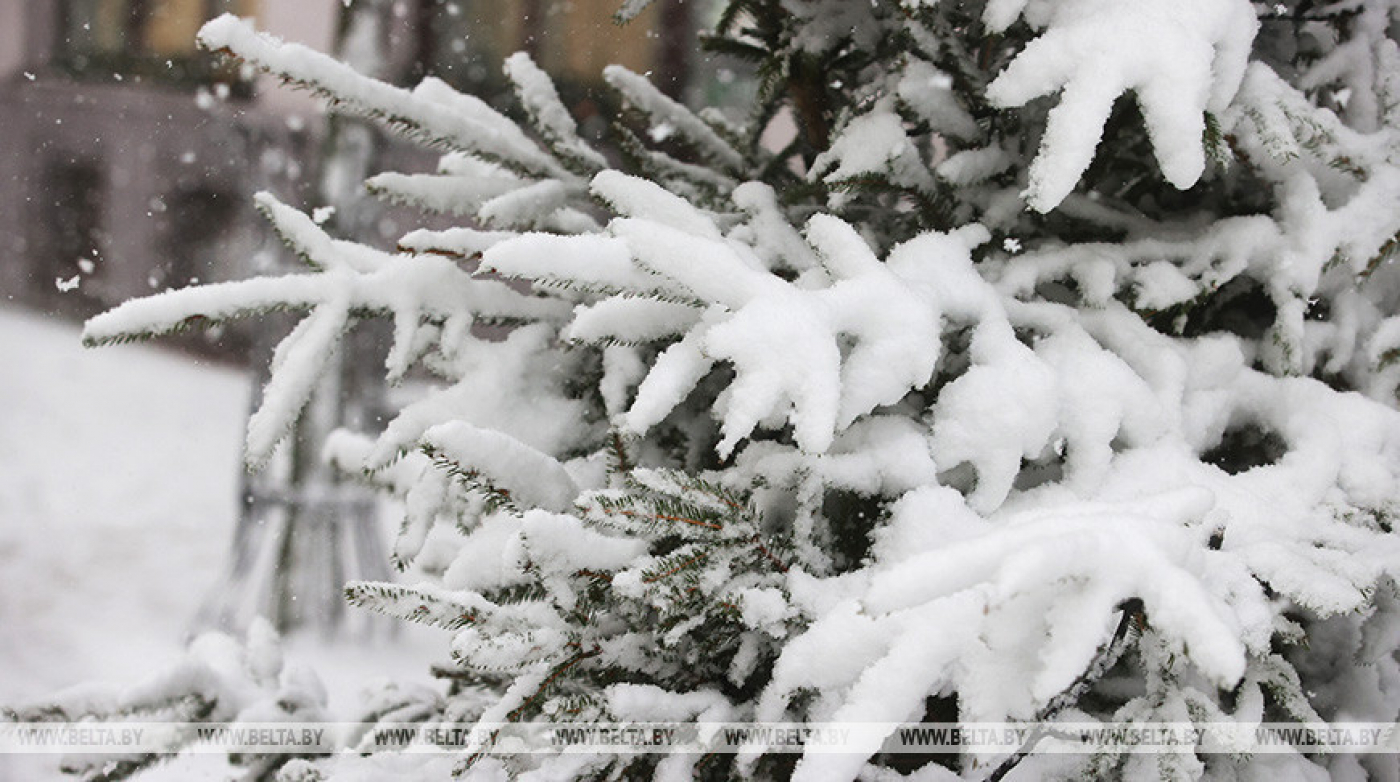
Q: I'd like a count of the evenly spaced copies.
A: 8